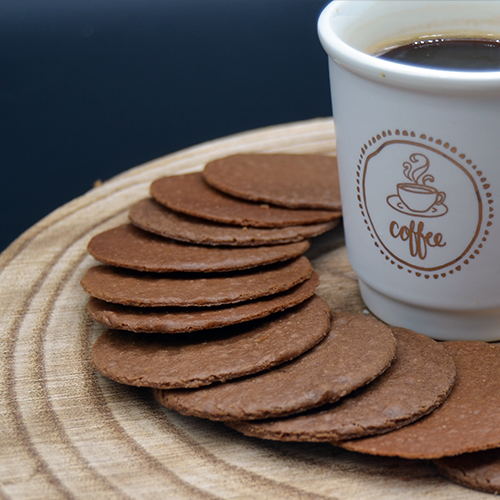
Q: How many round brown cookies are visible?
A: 11